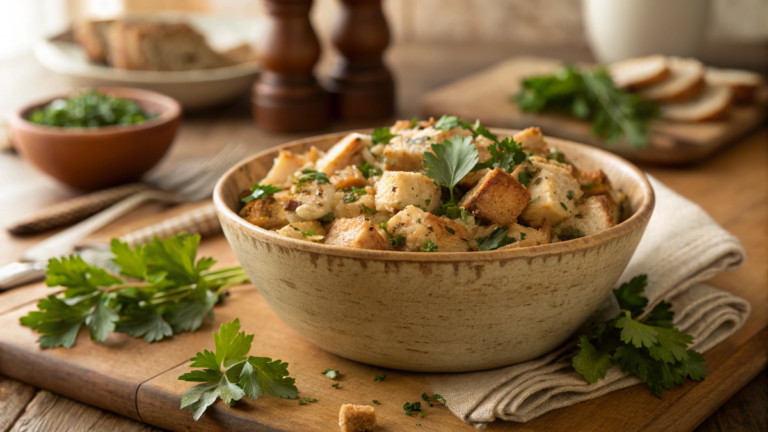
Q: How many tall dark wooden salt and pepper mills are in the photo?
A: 2